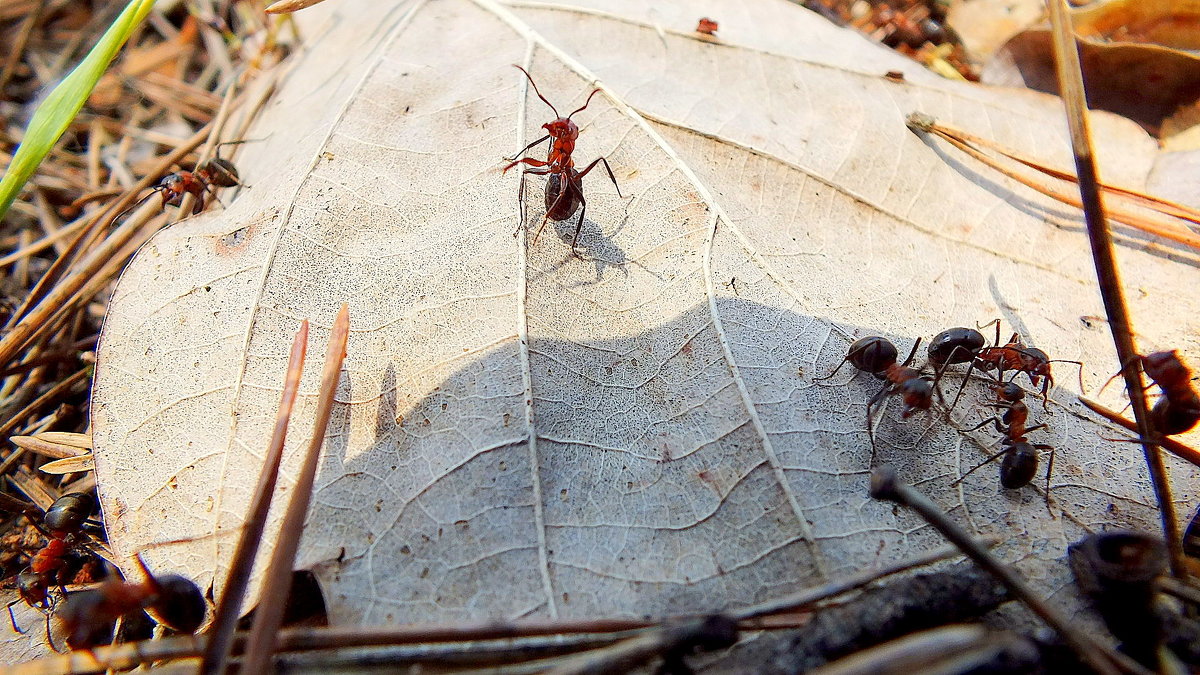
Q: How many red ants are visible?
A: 8